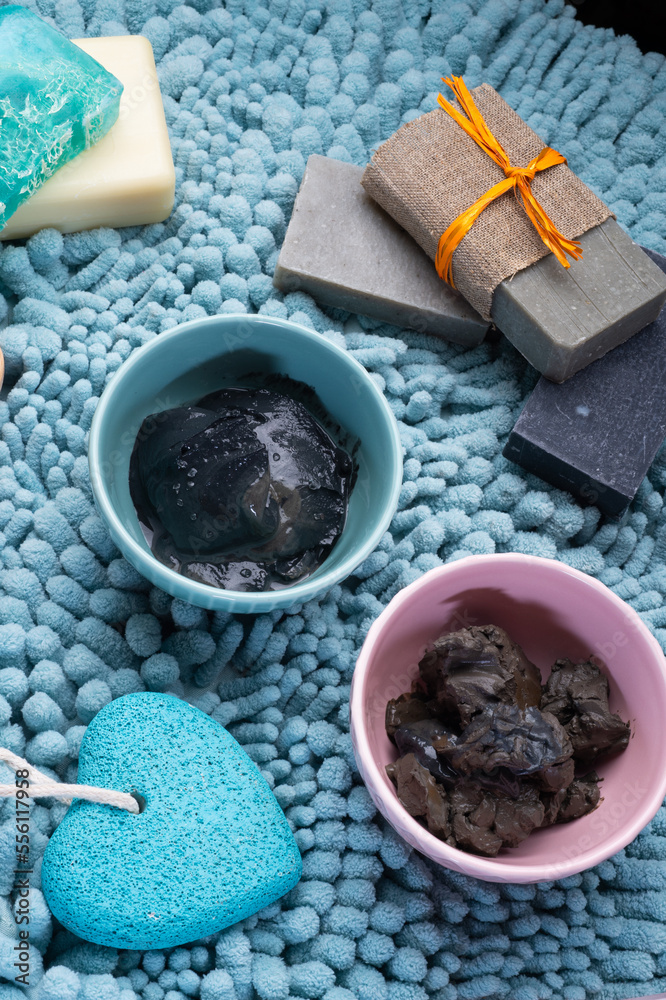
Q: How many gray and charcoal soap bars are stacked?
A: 3